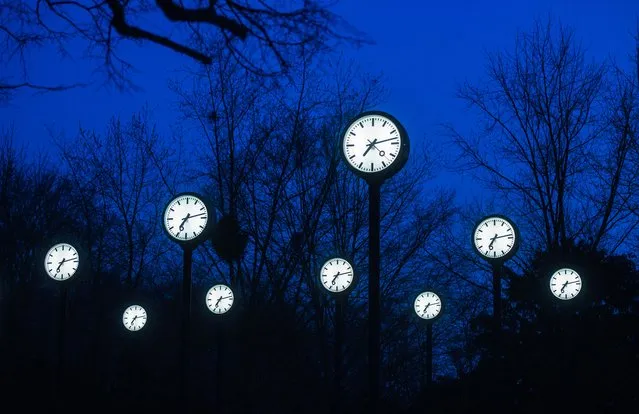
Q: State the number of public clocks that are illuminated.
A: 9